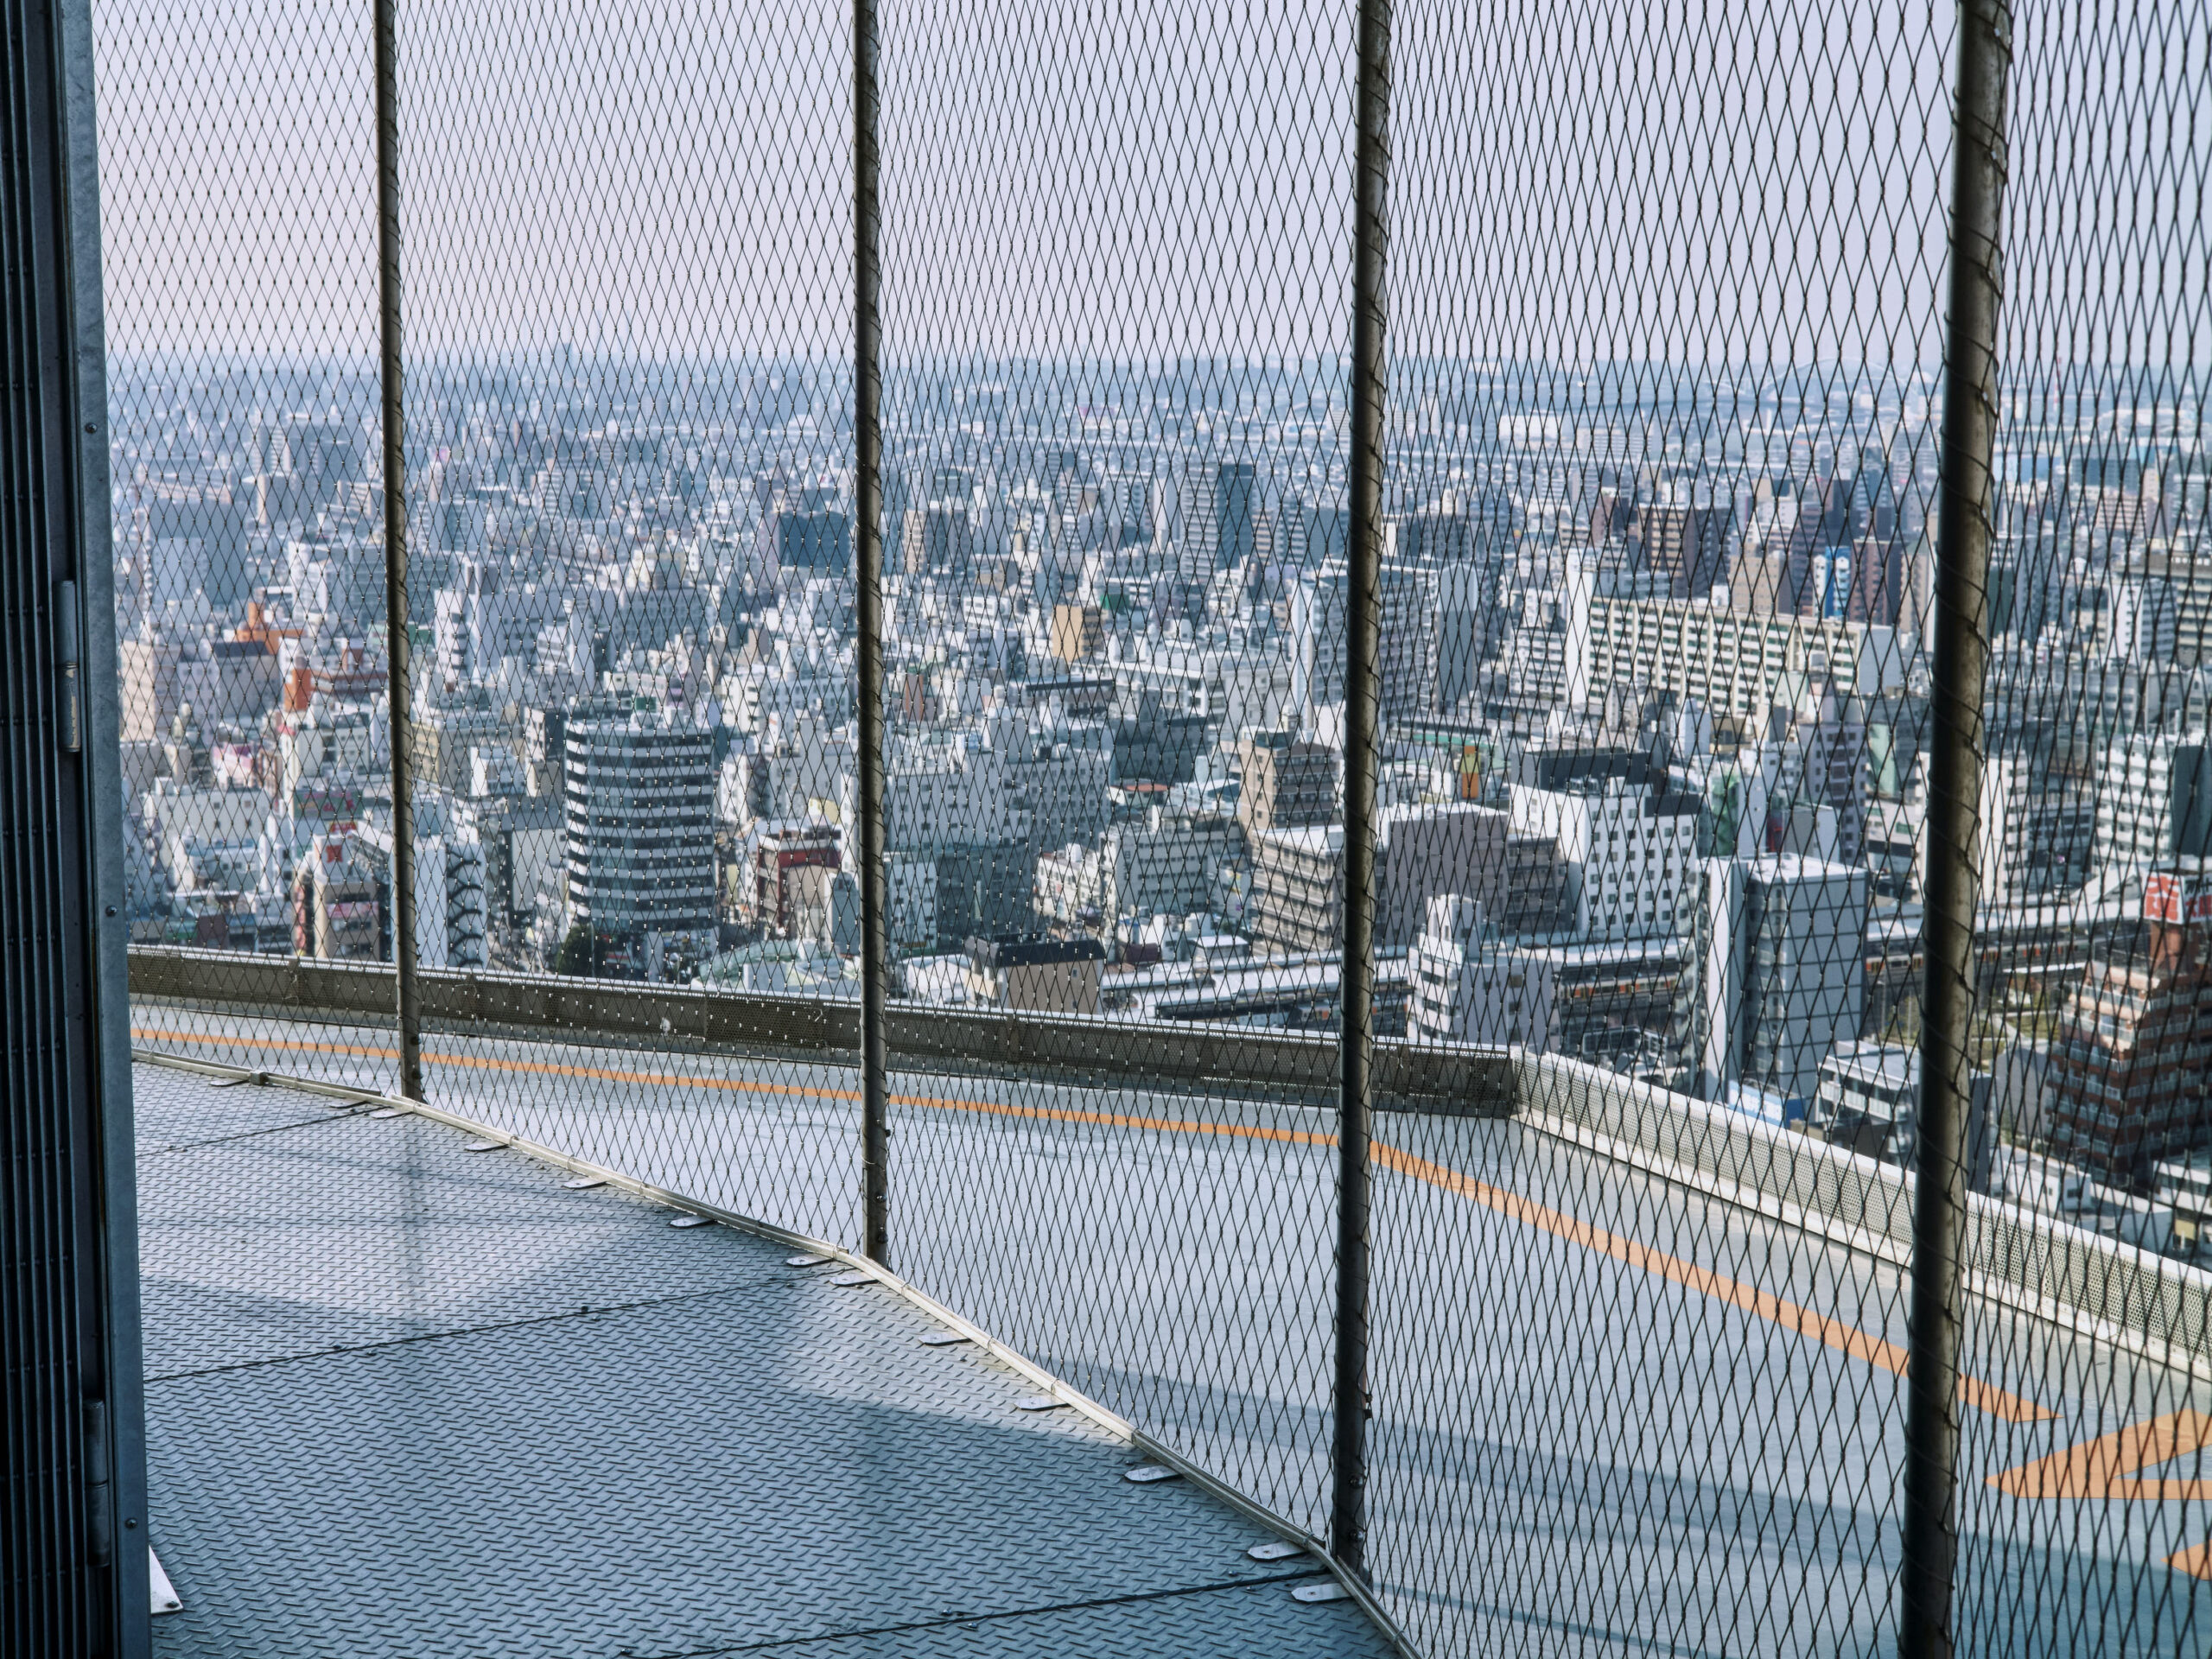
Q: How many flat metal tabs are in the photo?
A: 13